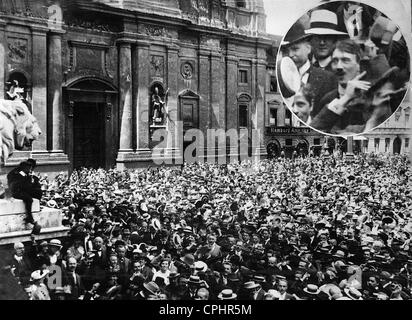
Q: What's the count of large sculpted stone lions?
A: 1